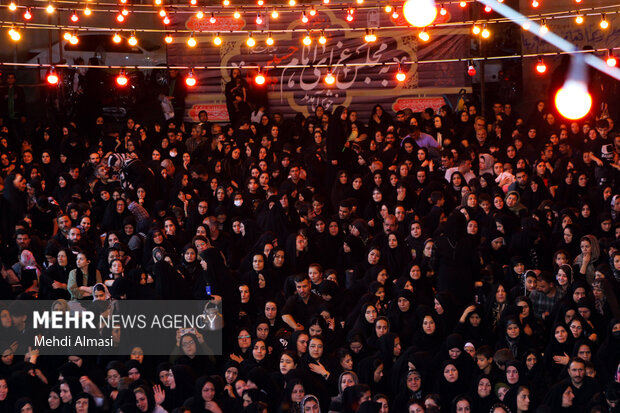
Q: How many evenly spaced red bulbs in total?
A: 9